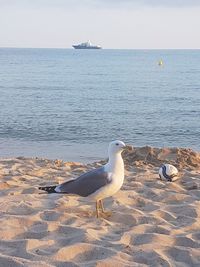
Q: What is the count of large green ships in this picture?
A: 0